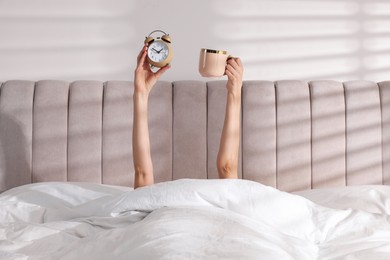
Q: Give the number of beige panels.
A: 12